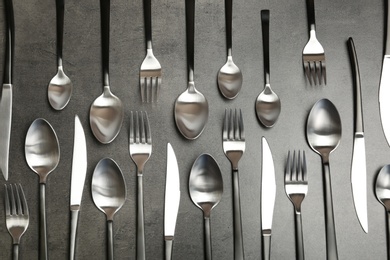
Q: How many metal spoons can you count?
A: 10